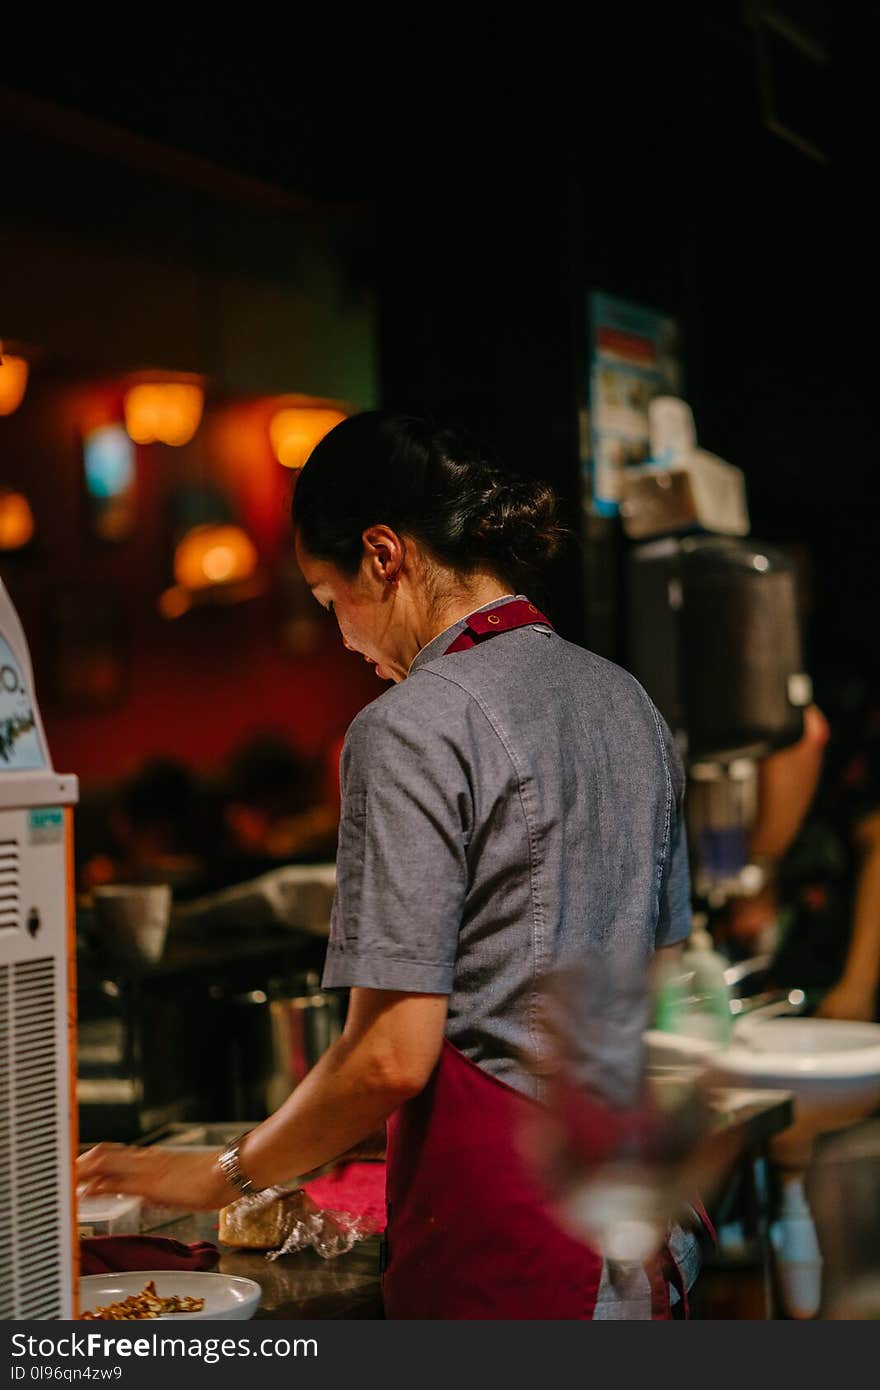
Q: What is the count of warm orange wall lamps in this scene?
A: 5